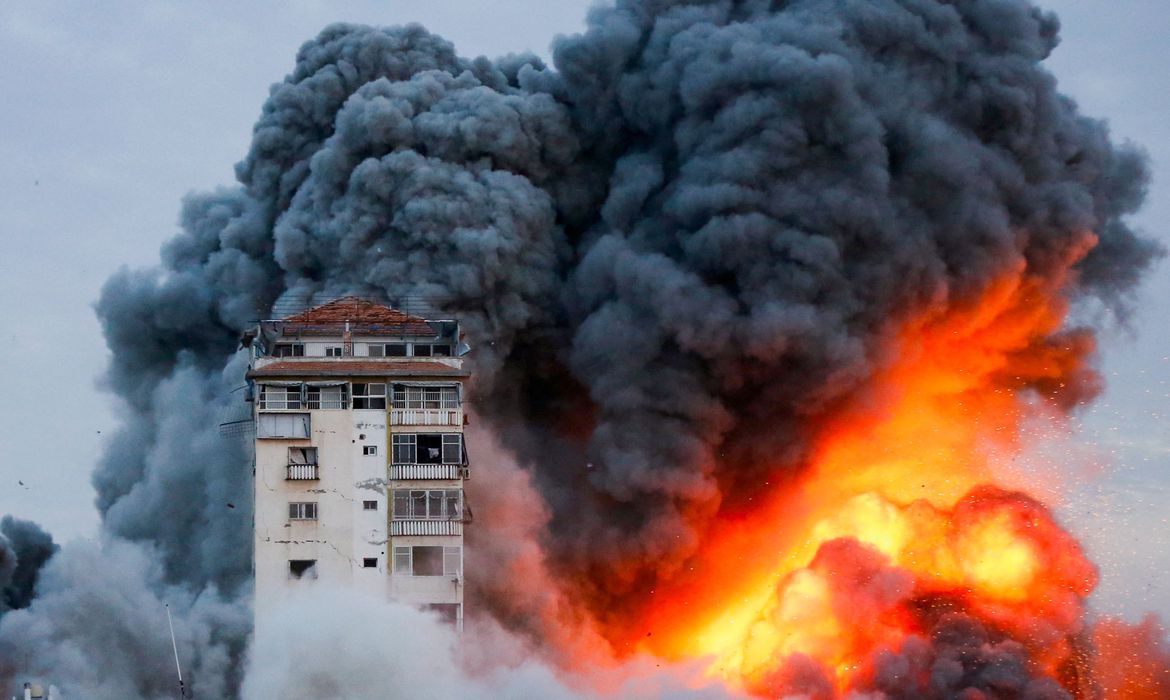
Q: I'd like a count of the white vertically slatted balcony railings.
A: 4